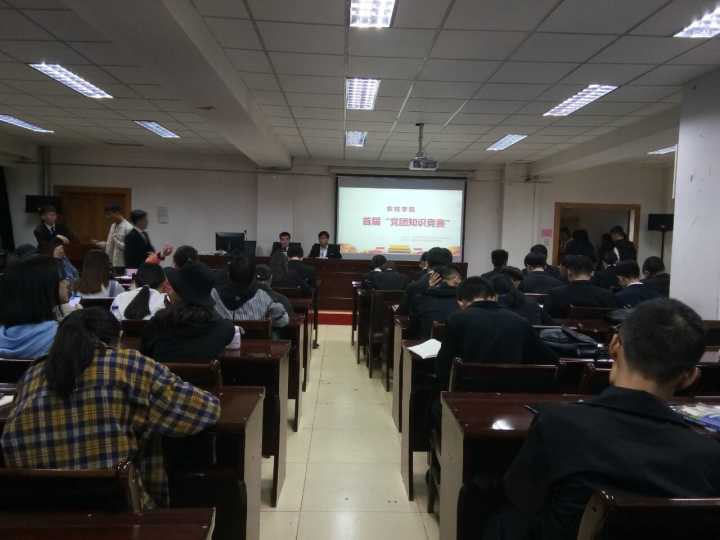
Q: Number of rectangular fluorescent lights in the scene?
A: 10